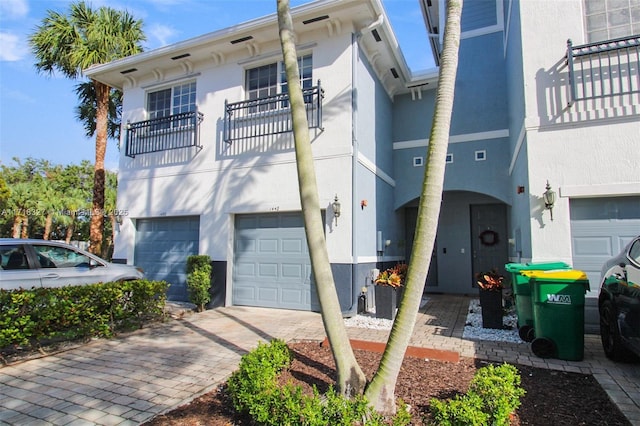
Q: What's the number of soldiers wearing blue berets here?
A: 0